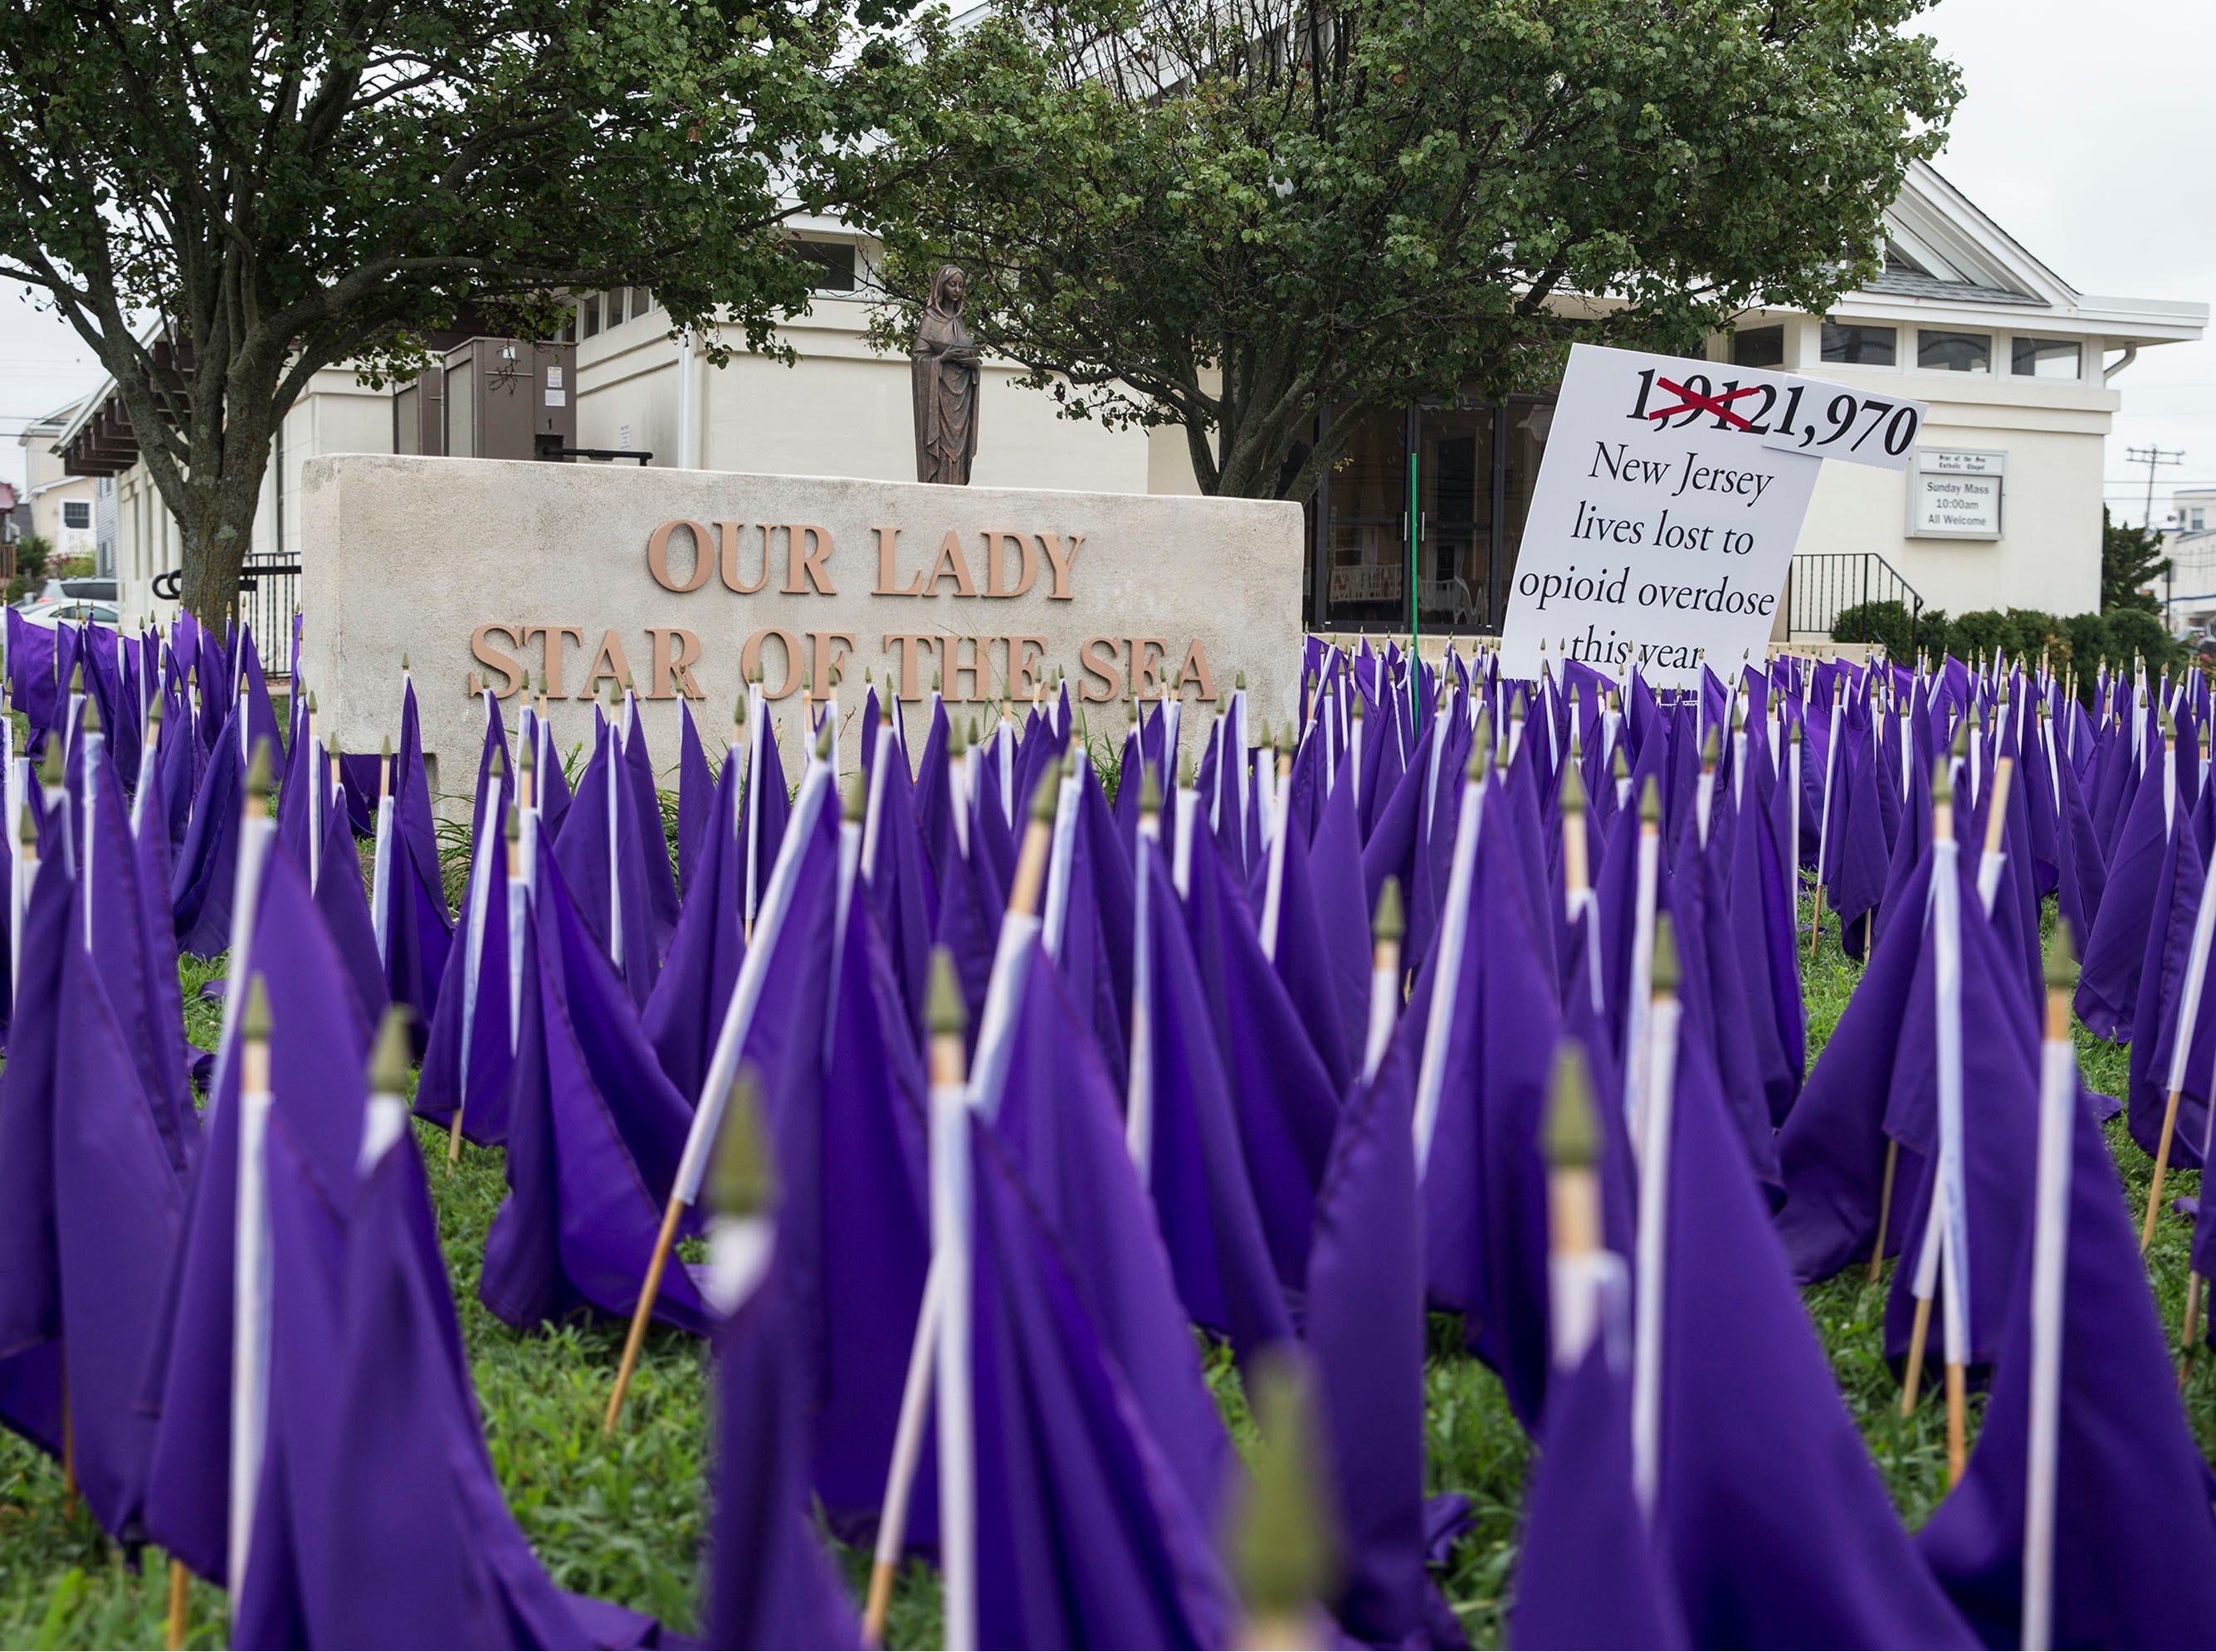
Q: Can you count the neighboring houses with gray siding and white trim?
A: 1